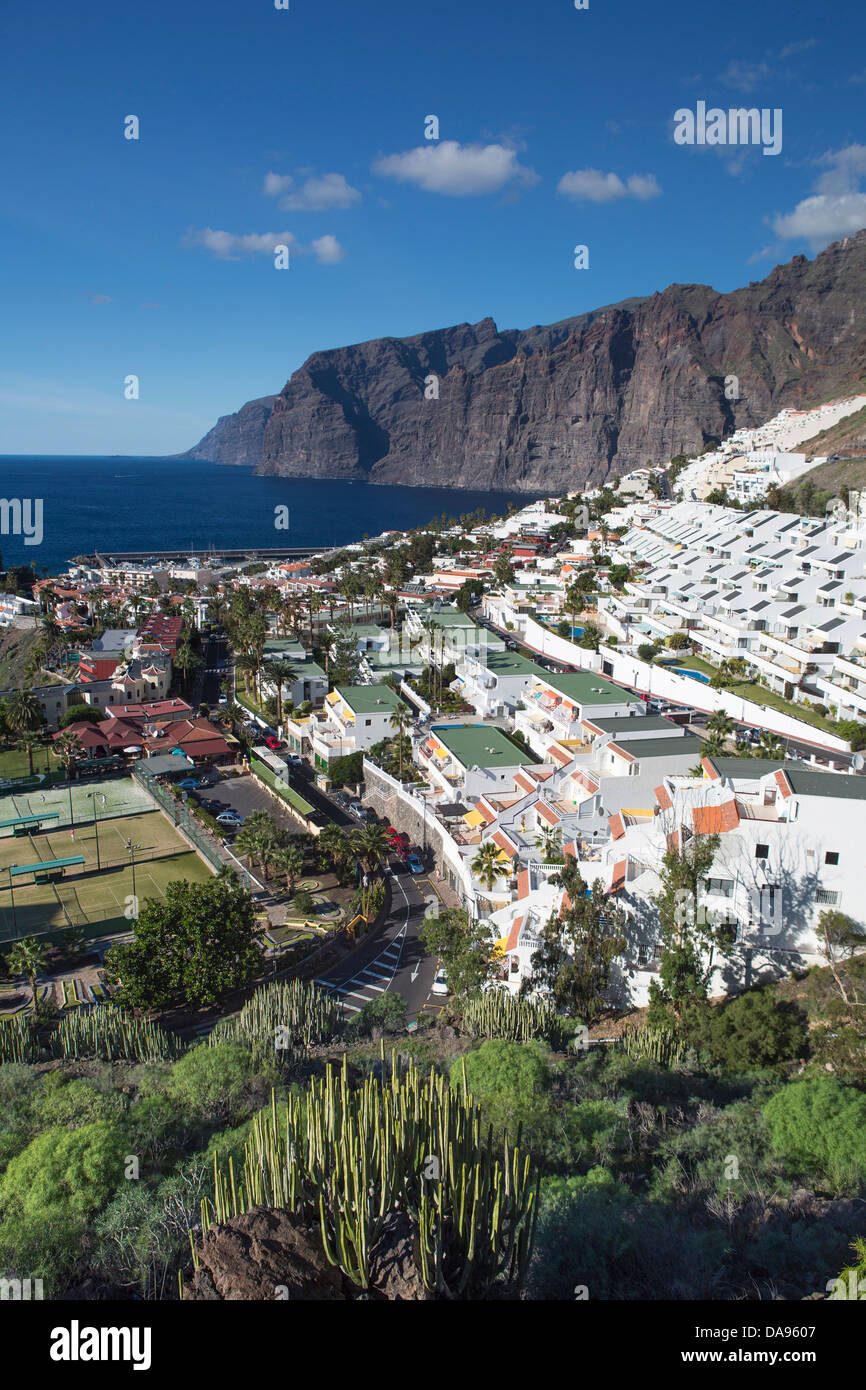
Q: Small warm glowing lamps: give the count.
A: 0